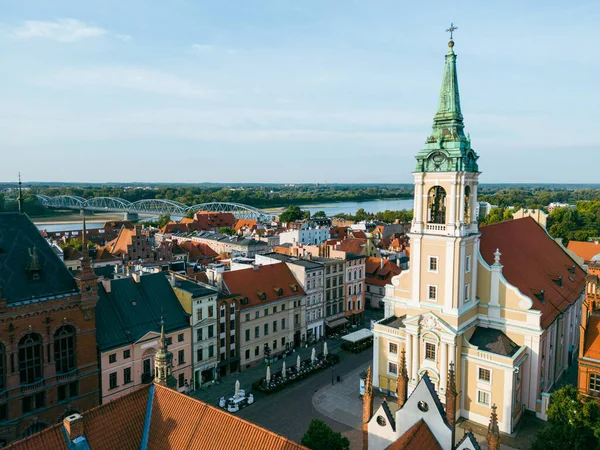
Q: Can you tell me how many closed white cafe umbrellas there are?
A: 6